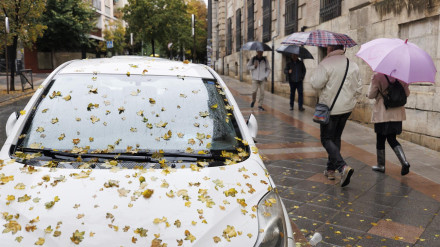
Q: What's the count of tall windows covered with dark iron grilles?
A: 6